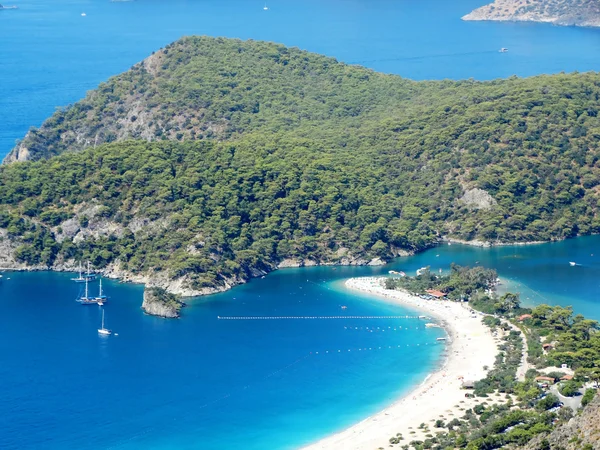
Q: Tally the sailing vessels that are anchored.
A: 3